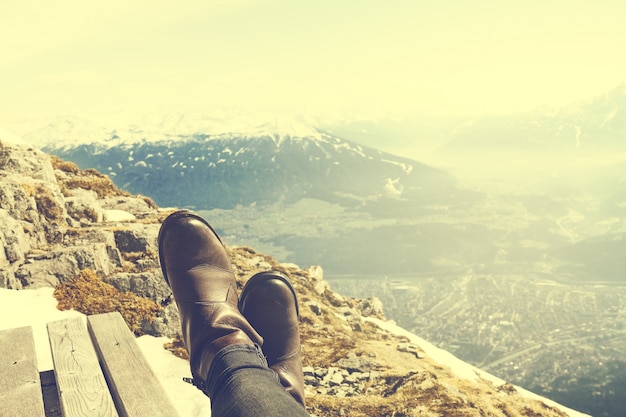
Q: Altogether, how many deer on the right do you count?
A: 0